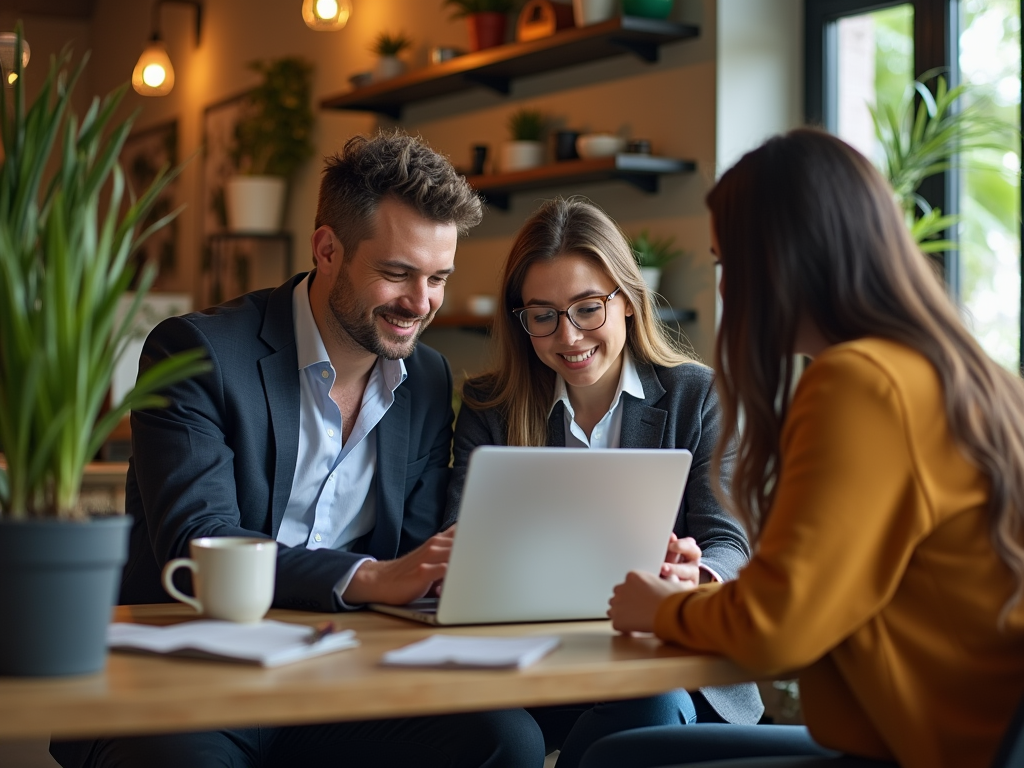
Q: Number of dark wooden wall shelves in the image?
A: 3